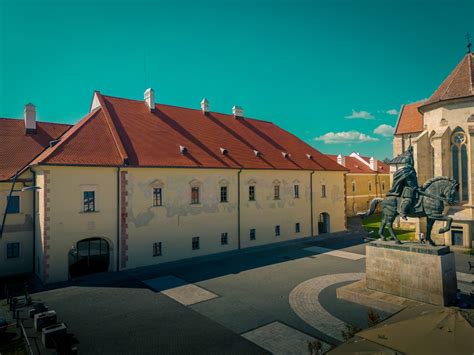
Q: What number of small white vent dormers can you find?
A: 5